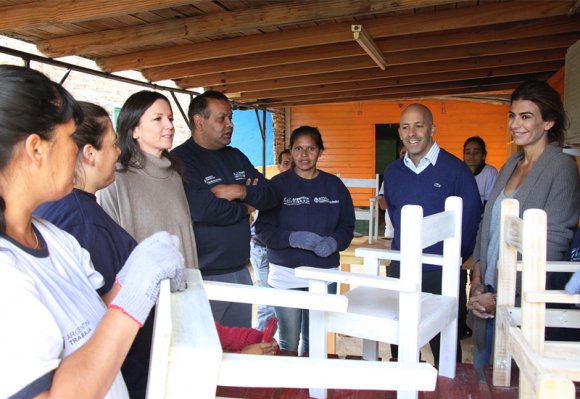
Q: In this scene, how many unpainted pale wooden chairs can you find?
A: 1